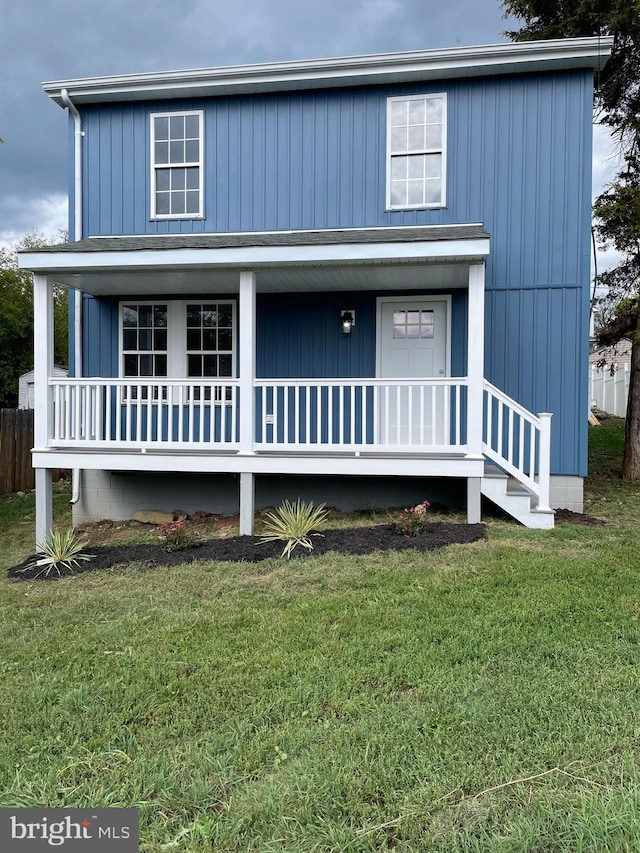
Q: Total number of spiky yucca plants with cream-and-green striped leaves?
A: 2